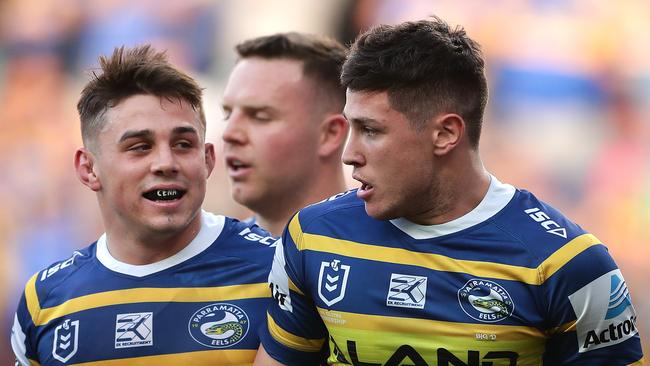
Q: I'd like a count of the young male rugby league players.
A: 3